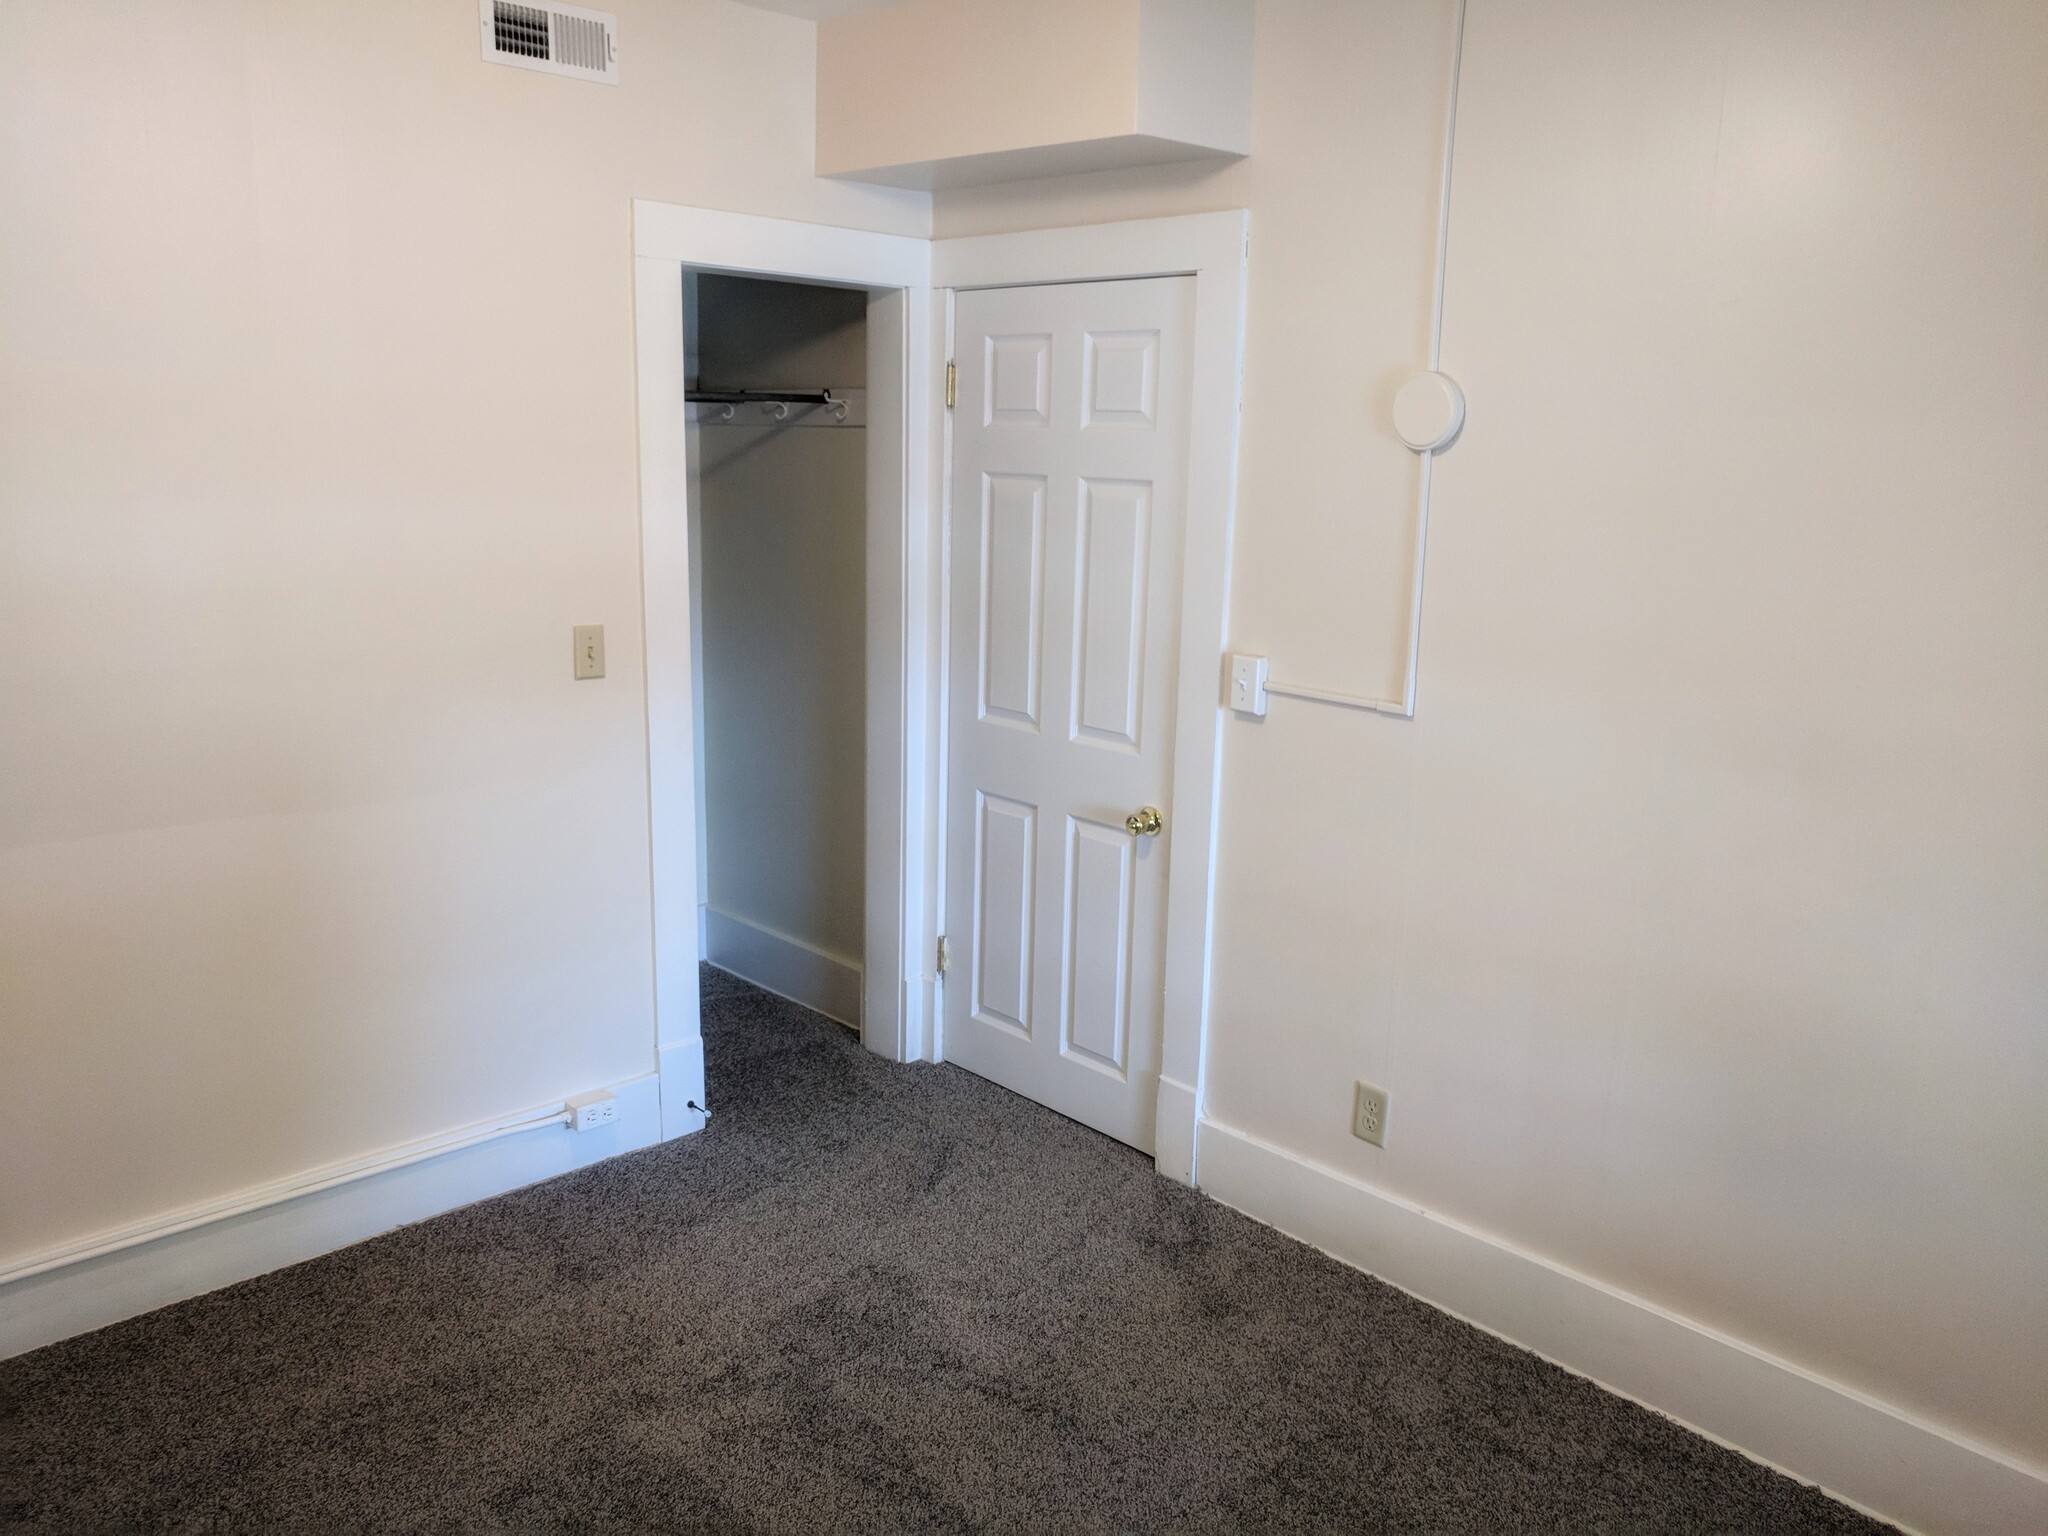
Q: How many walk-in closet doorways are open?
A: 1